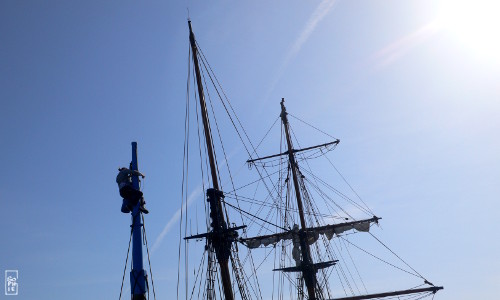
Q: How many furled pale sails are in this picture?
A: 1